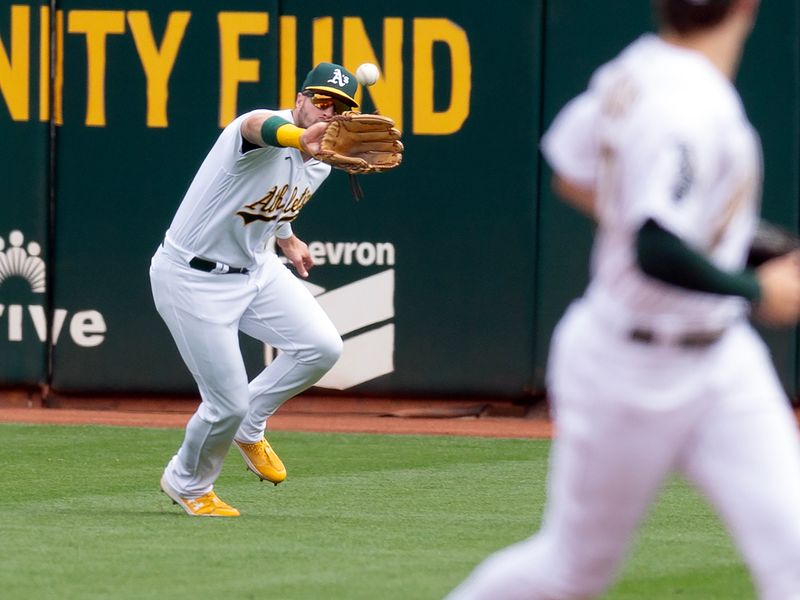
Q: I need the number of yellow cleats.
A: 2